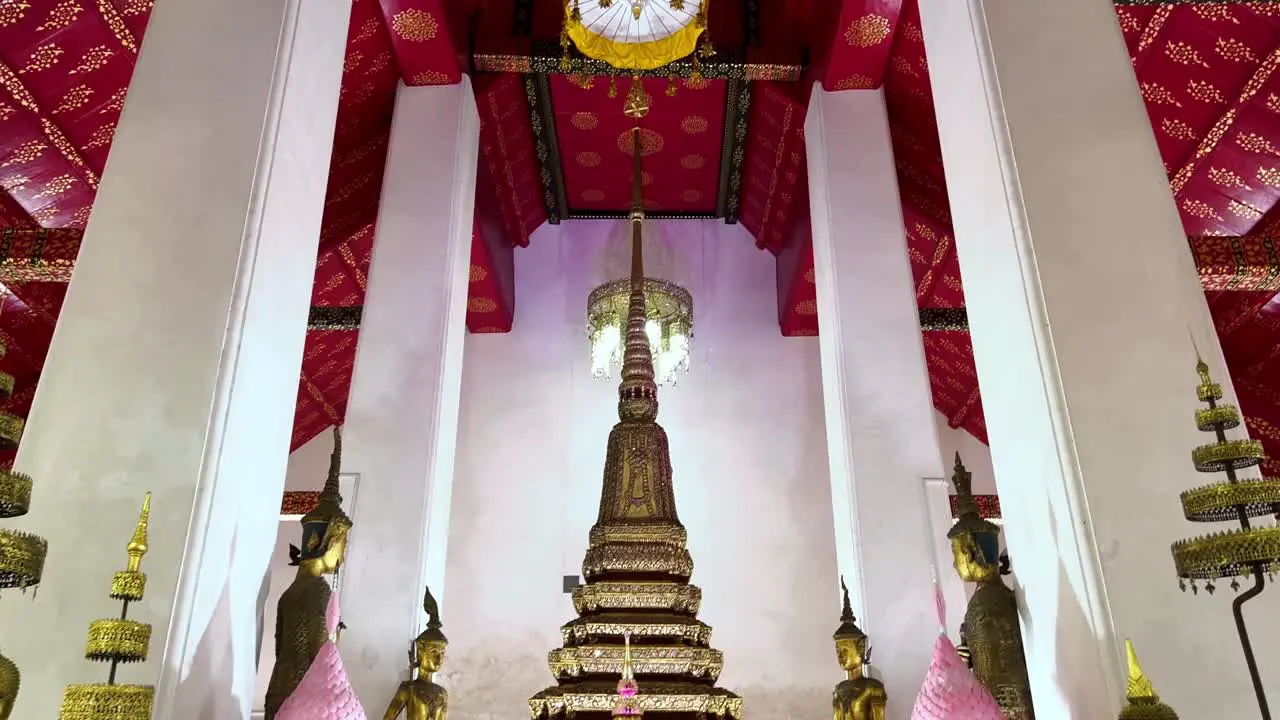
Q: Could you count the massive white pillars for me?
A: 4